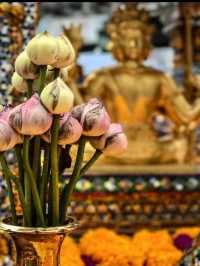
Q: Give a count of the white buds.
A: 5